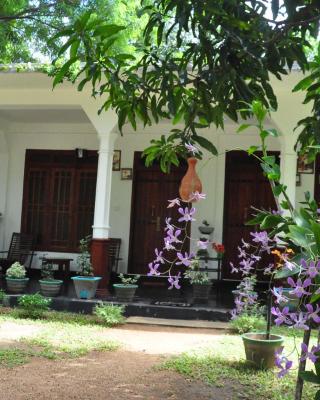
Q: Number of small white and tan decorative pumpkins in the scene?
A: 0